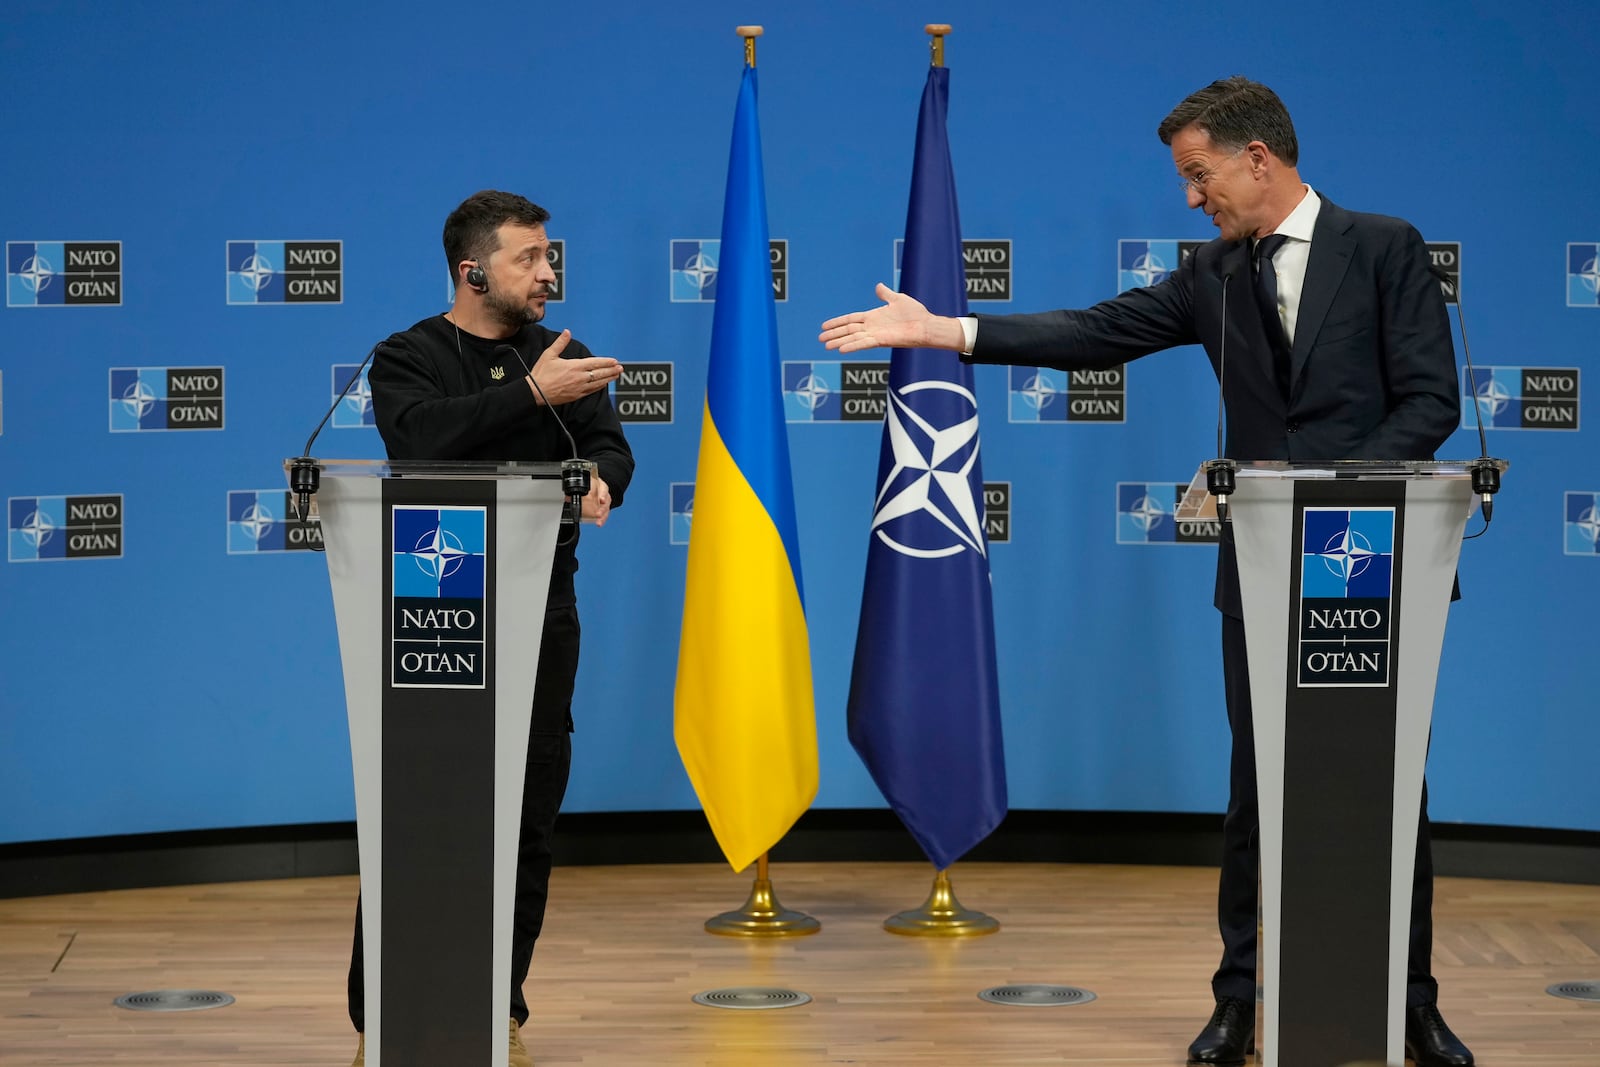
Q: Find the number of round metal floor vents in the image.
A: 4